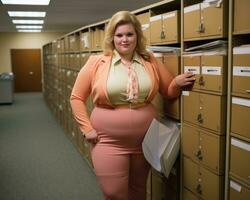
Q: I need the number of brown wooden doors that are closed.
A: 1